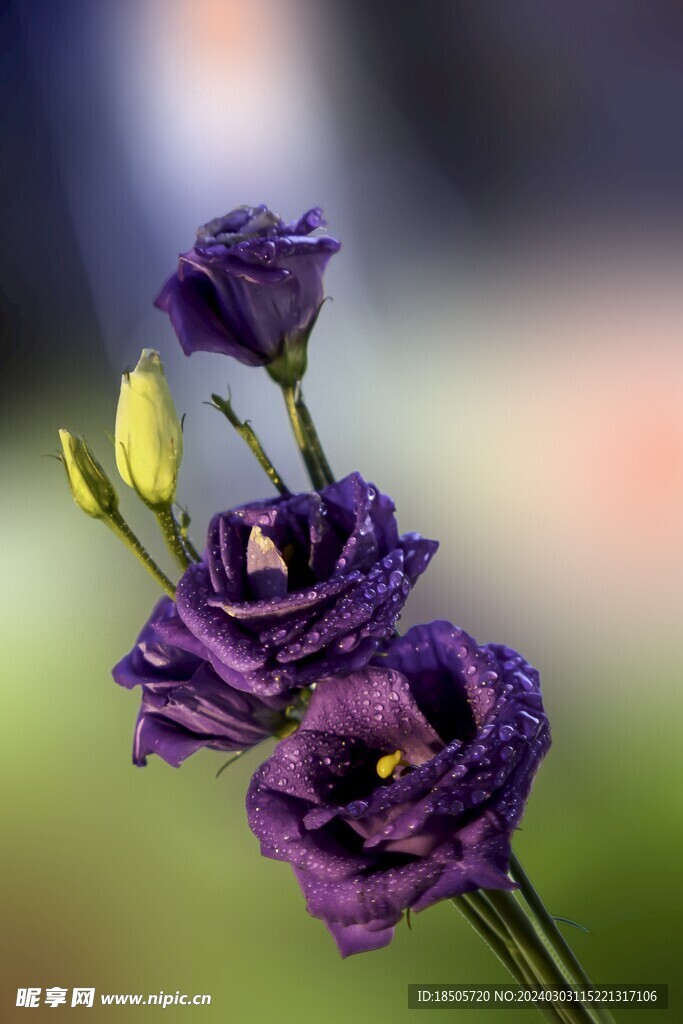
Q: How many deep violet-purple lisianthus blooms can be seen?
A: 4